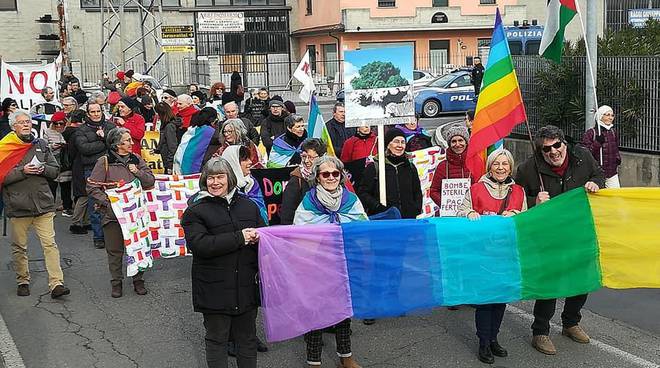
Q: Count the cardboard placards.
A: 2